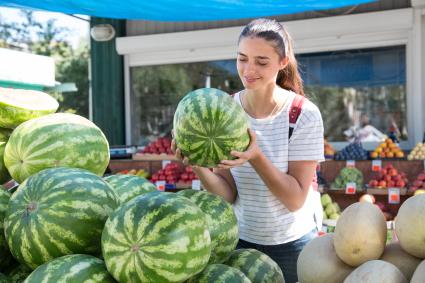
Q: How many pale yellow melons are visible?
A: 6